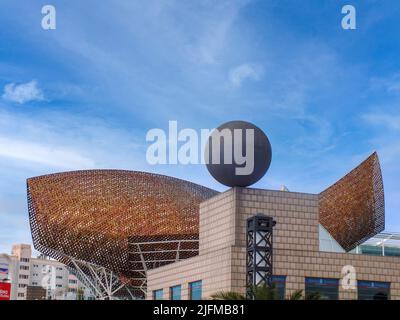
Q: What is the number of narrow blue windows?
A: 3